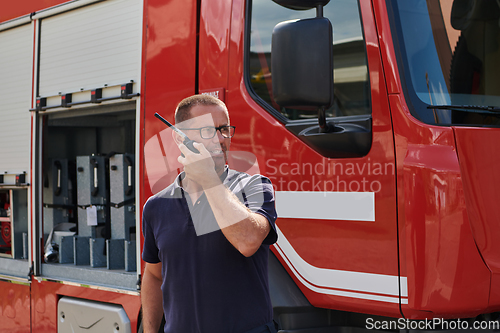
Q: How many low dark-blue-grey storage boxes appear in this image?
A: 5